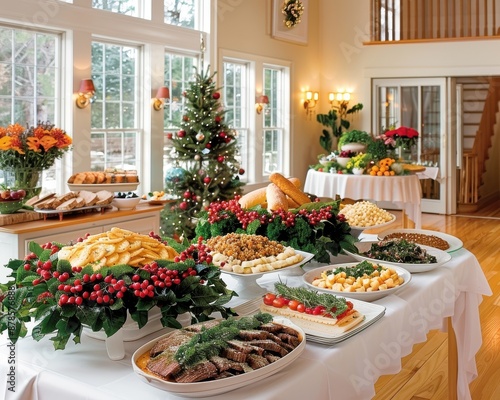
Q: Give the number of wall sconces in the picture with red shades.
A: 3